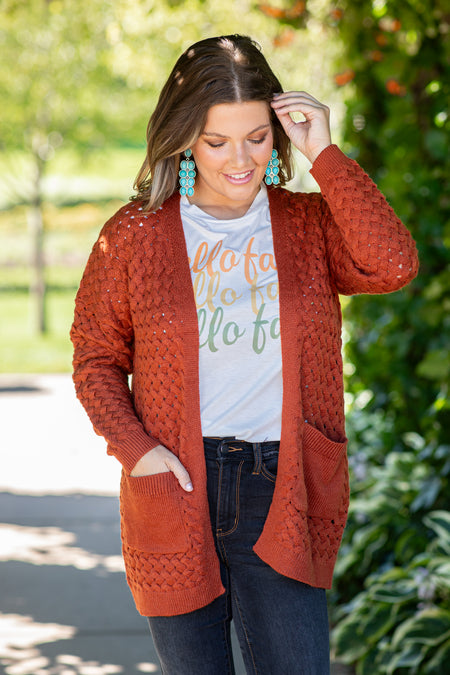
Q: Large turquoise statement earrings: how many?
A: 2